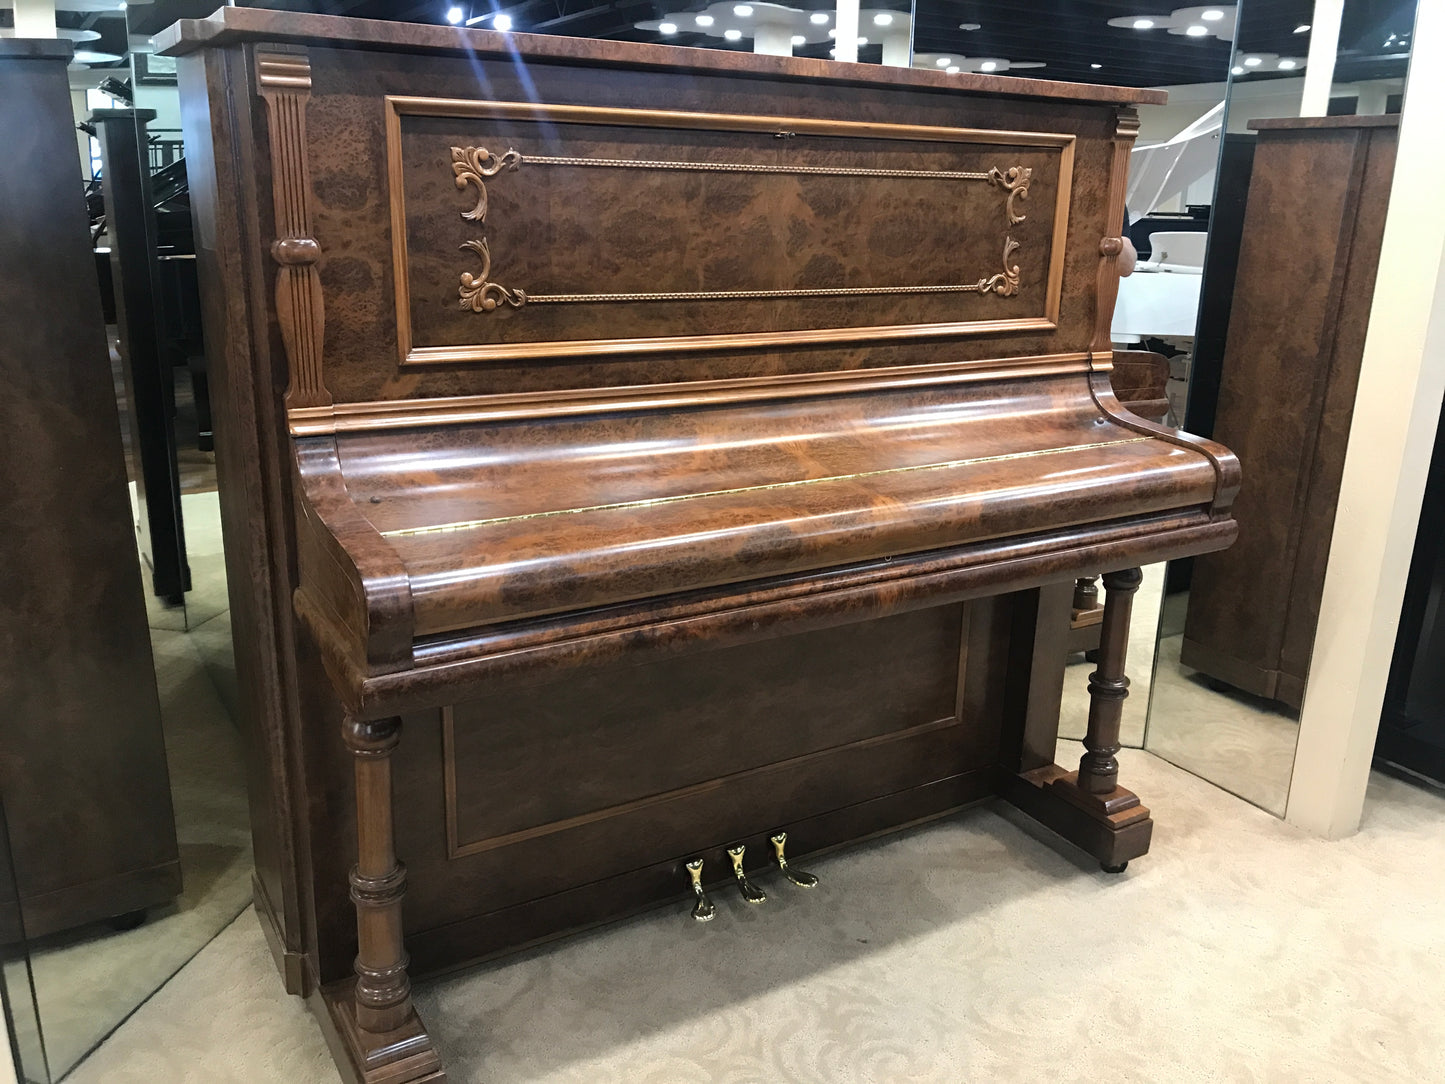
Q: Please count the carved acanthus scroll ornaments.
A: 4